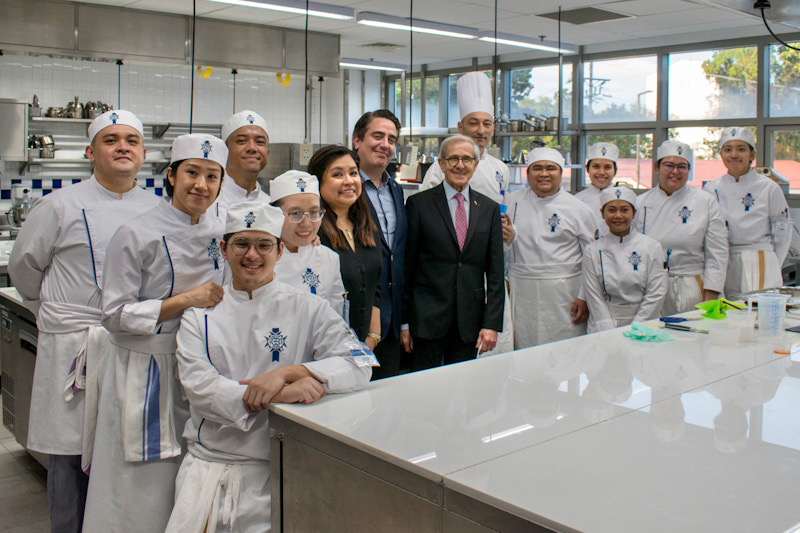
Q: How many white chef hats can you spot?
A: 11